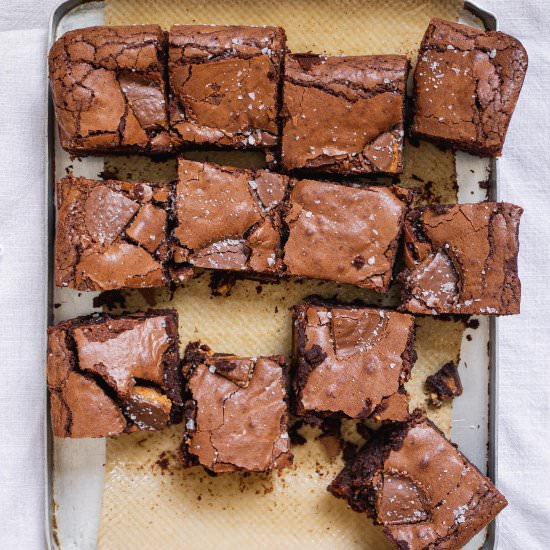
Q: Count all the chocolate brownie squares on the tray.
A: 12